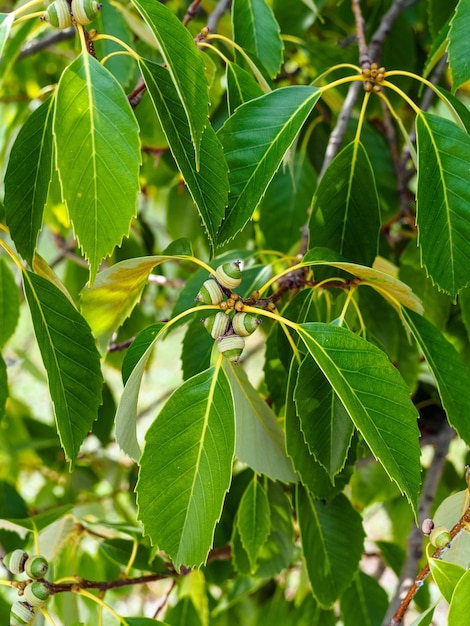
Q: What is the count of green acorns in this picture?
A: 12